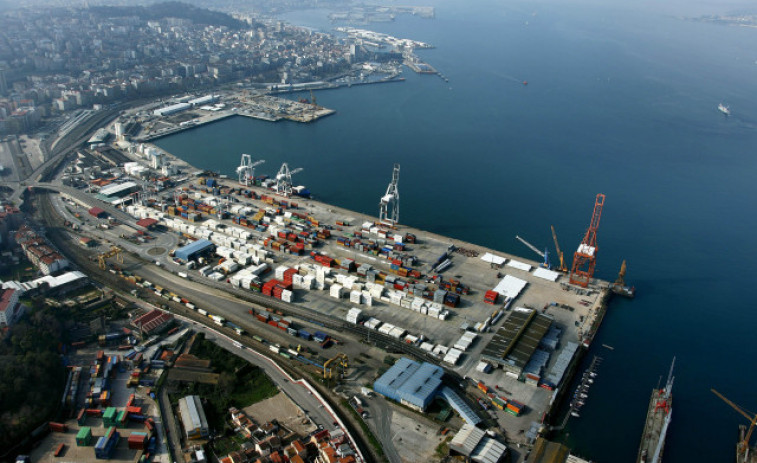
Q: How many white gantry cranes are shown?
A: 3